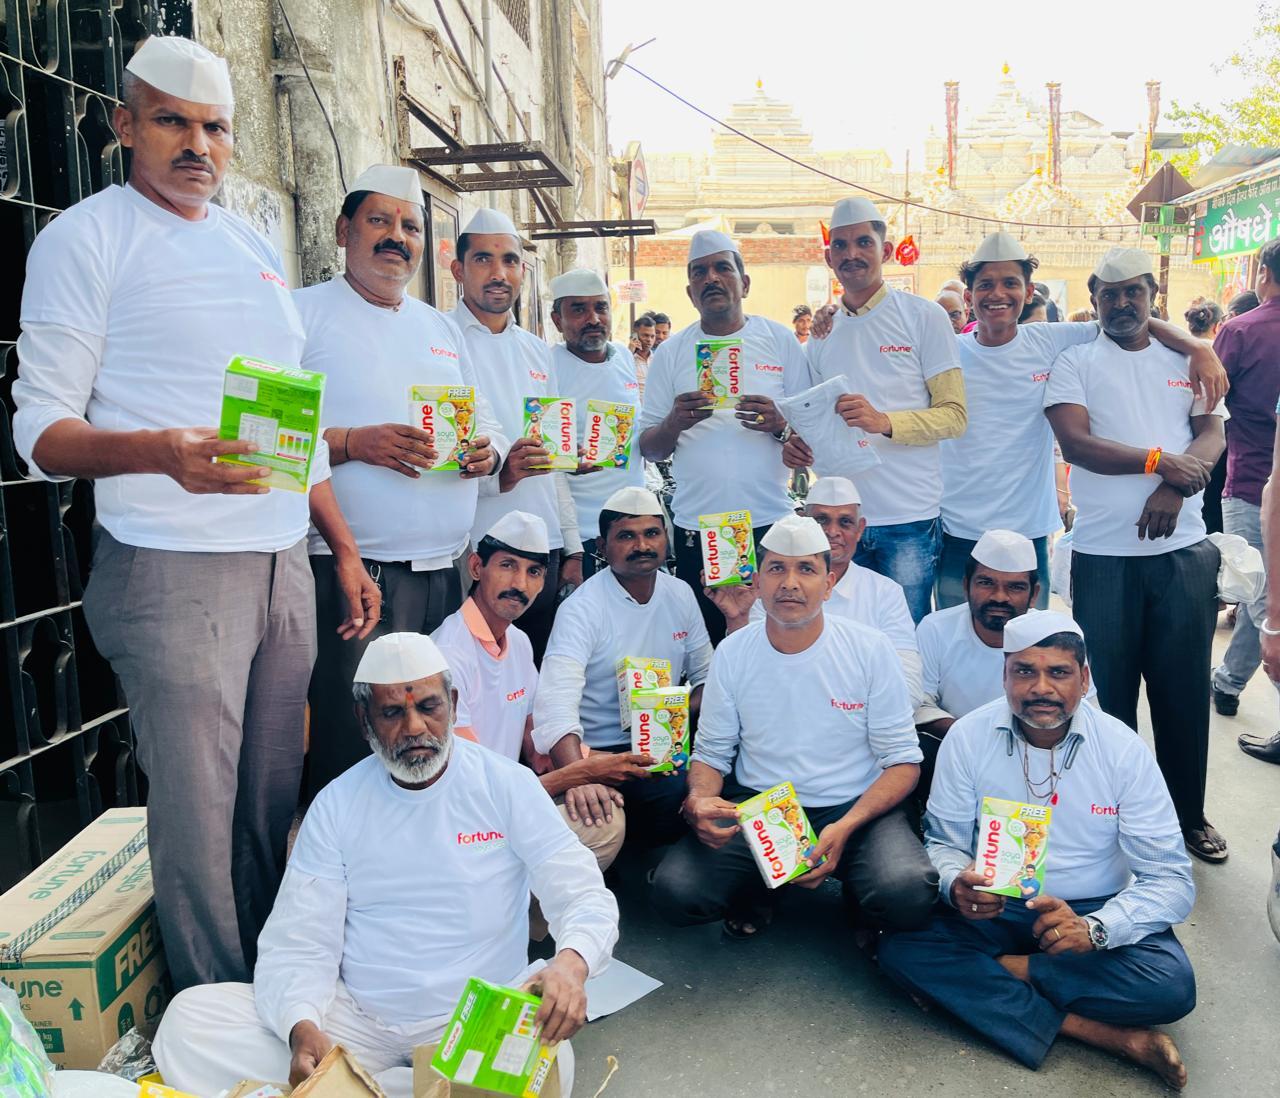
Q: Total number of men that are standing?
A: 8